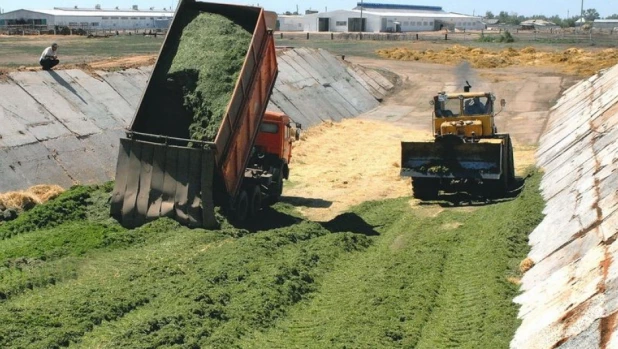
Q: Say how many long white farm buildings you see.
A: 2